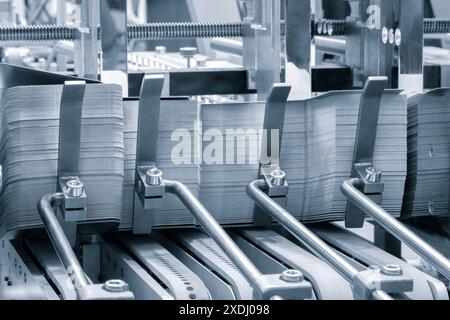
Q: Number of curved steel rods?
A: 4